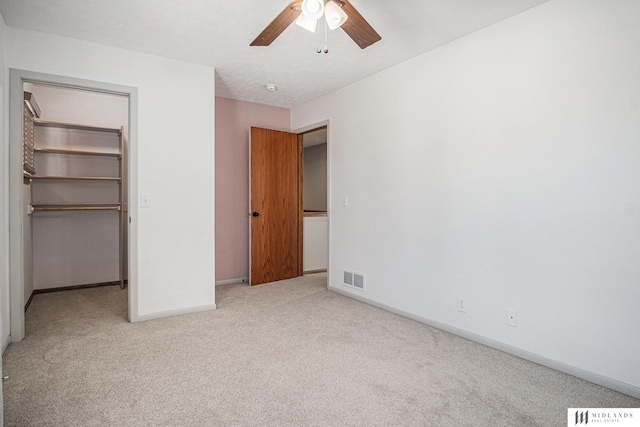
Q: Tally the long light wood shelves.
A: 4